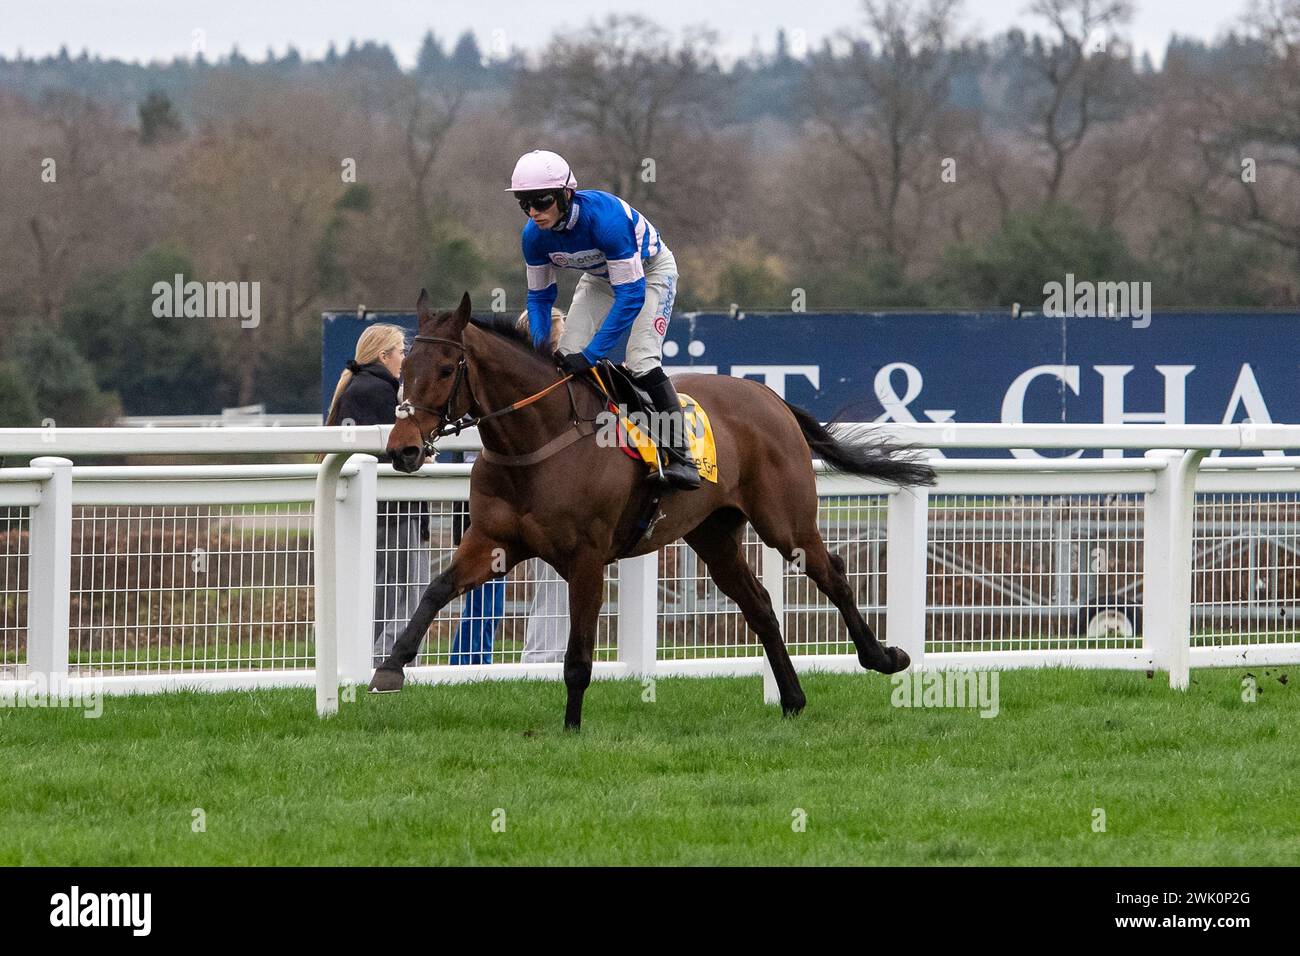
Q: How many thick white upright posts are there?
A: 5